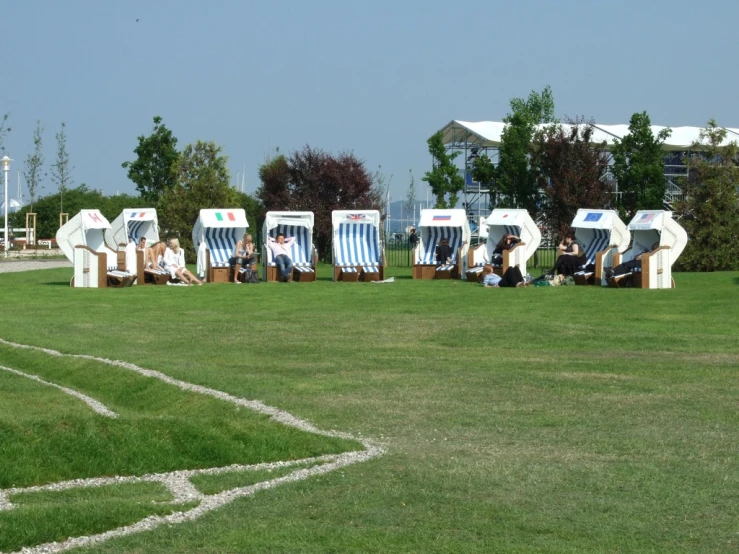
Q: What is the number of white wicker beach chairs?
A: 9